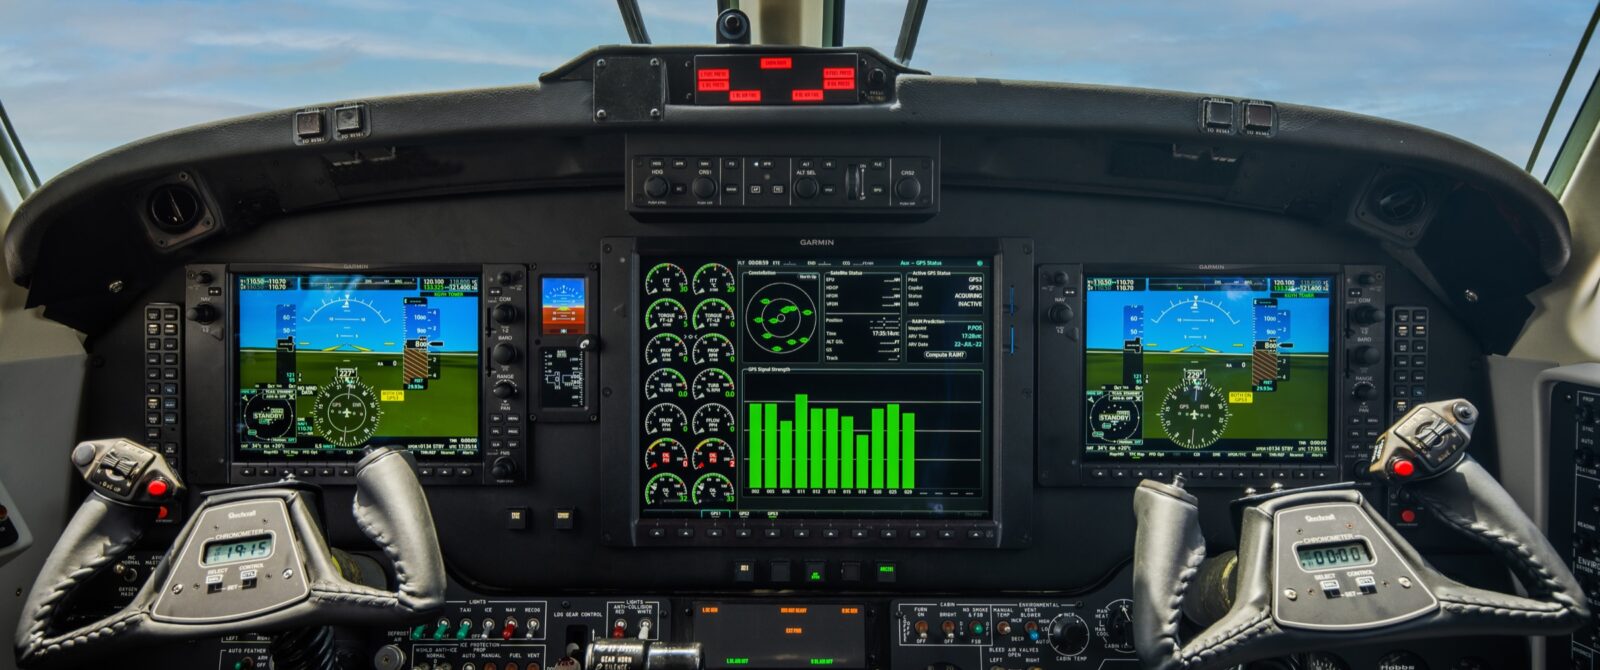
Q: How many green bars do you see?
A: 11